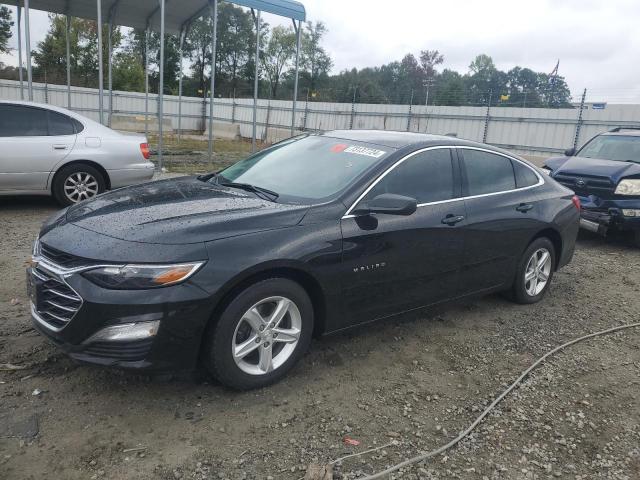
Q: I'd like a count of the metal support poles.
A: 11